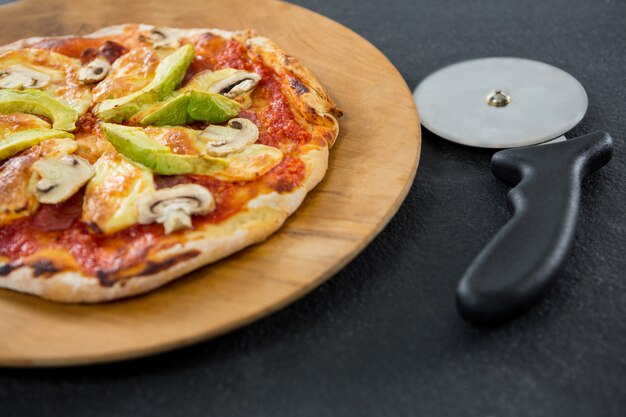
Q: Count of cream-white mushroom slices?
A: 7